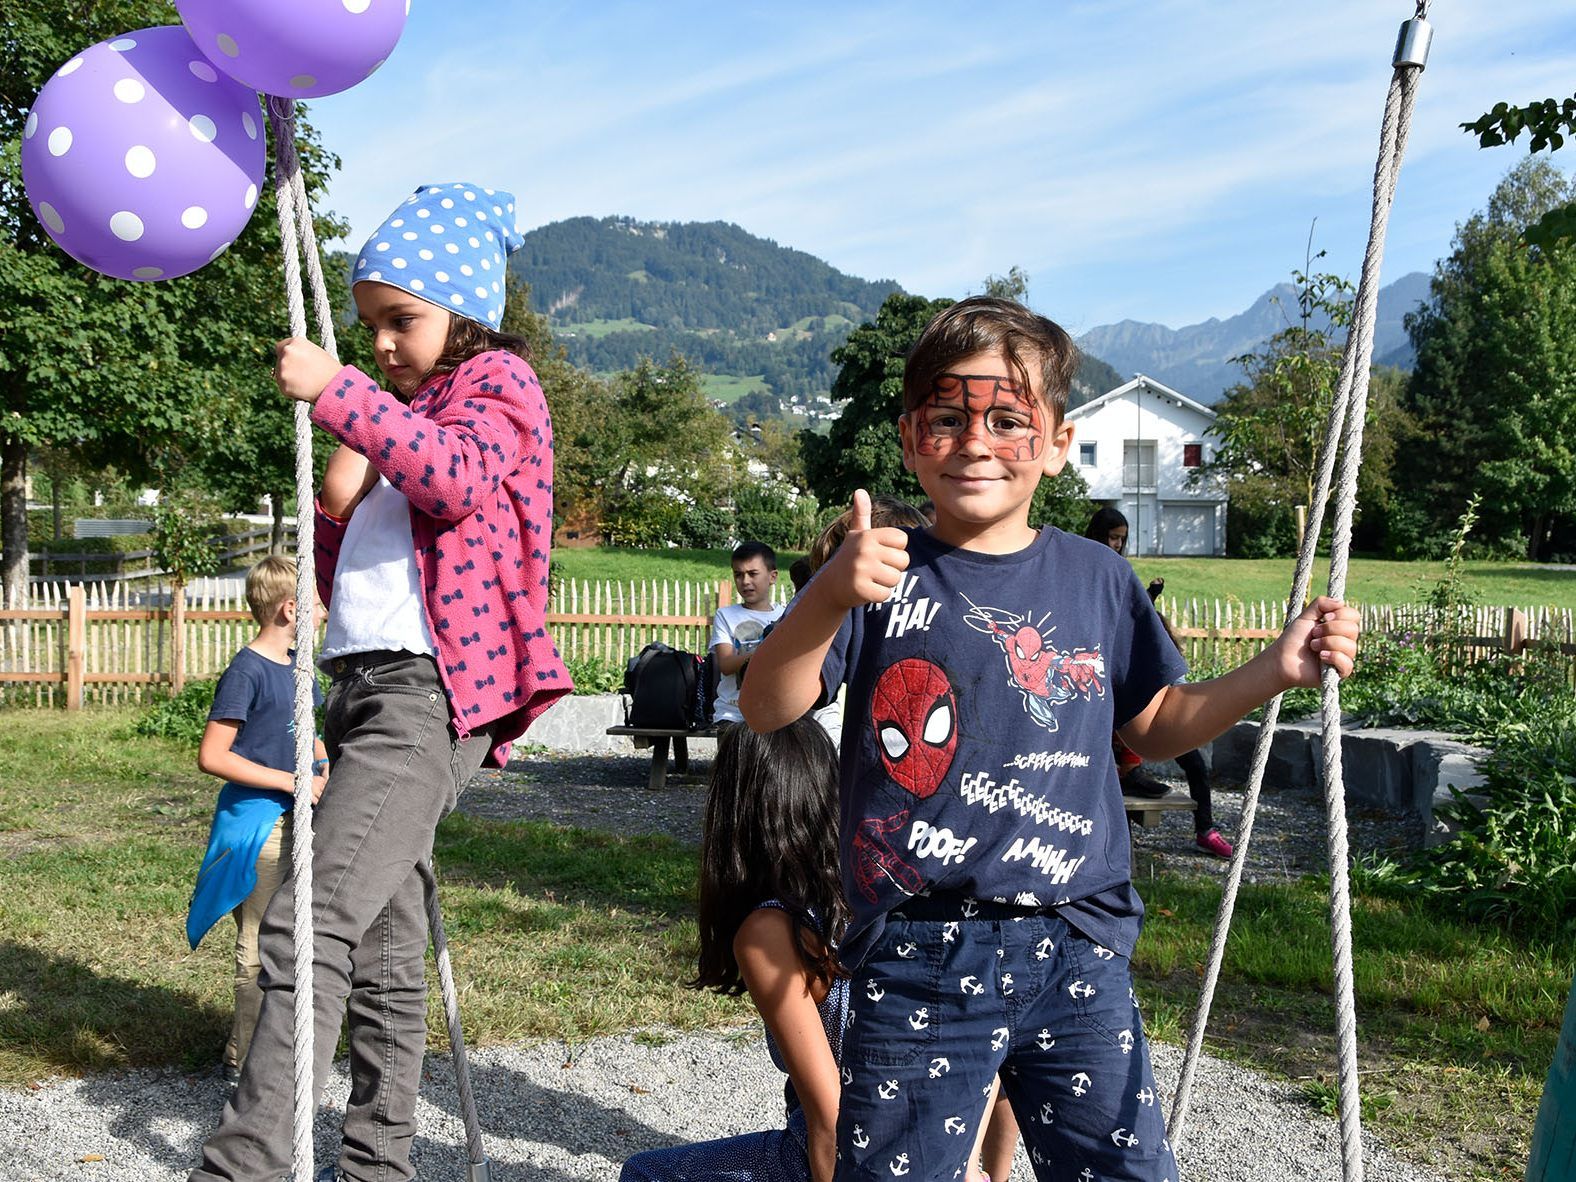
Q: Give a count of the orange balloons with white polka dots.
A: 0